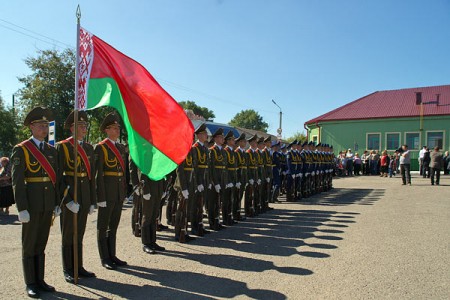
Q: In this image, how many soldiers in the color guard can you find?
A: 3